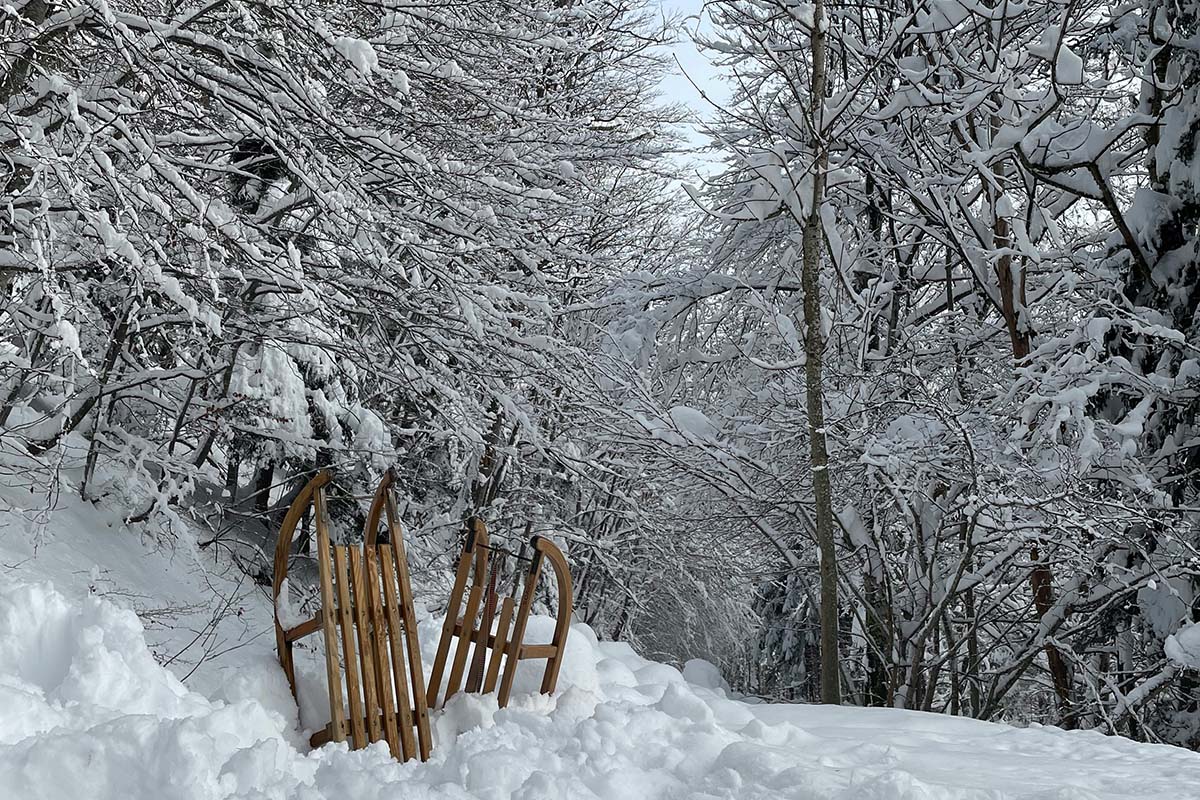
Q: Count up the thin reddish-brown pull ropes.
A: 1